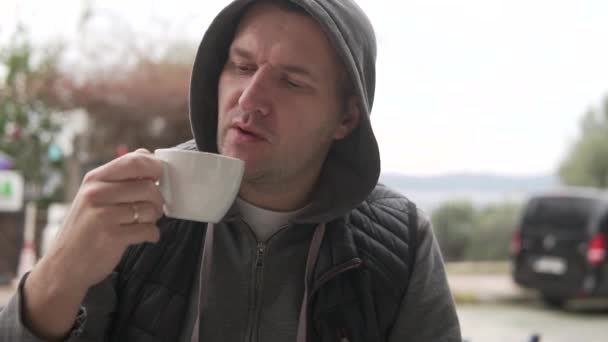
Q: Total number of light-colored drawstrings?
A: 2